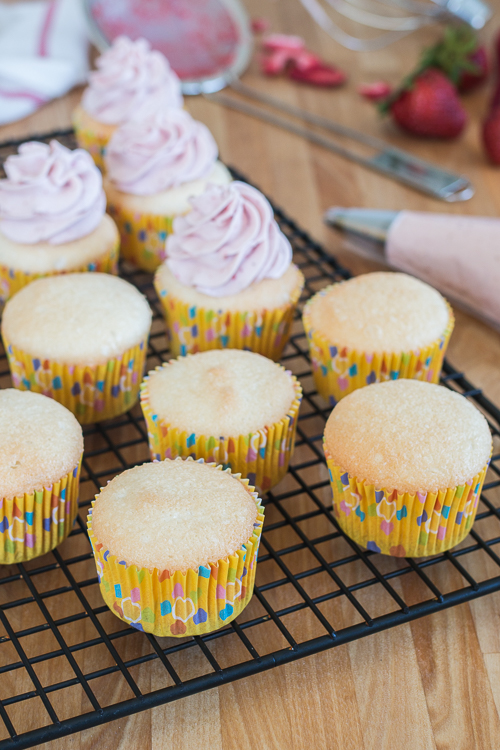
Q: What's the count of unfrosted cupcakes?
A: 6